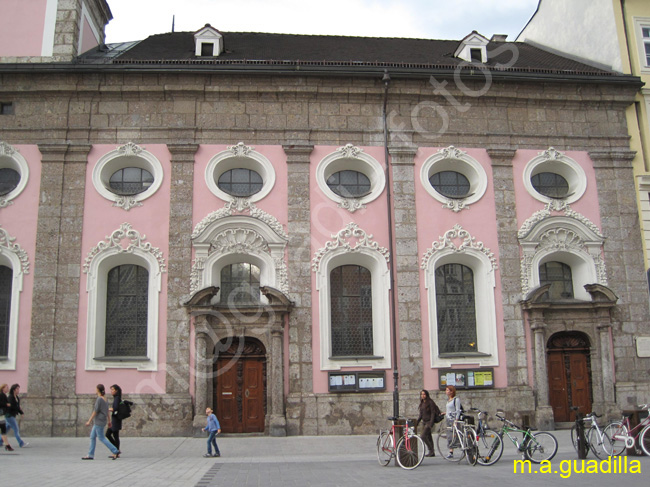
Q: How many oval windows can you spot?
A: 6